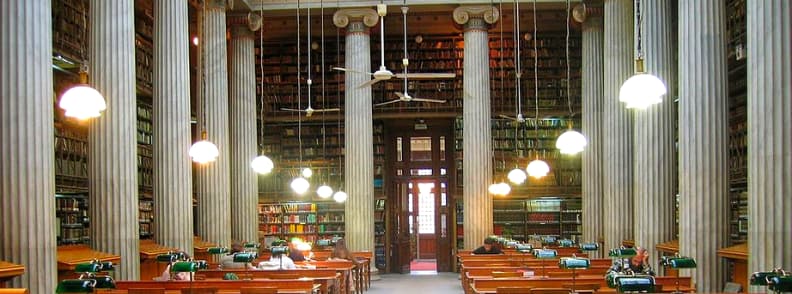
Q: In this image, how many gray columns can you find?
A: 12